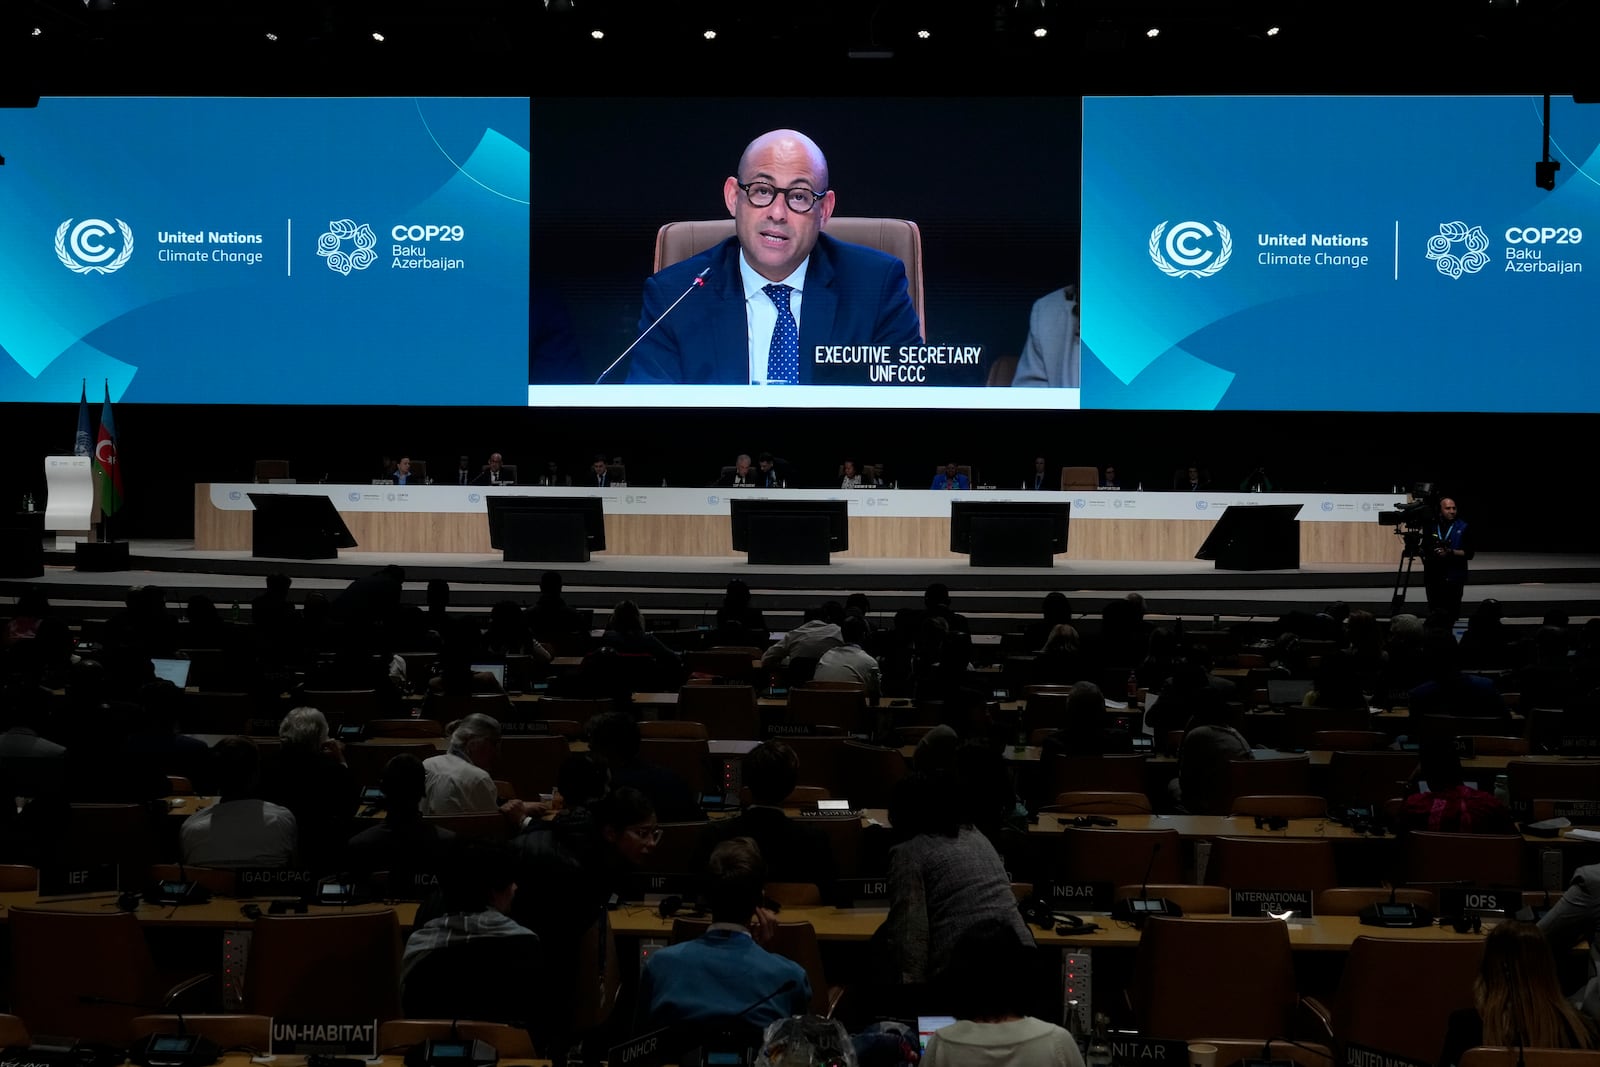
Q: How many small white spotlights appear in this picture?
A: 9